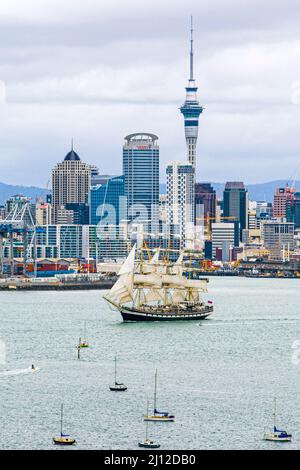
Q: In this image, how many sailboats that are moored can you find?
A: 5